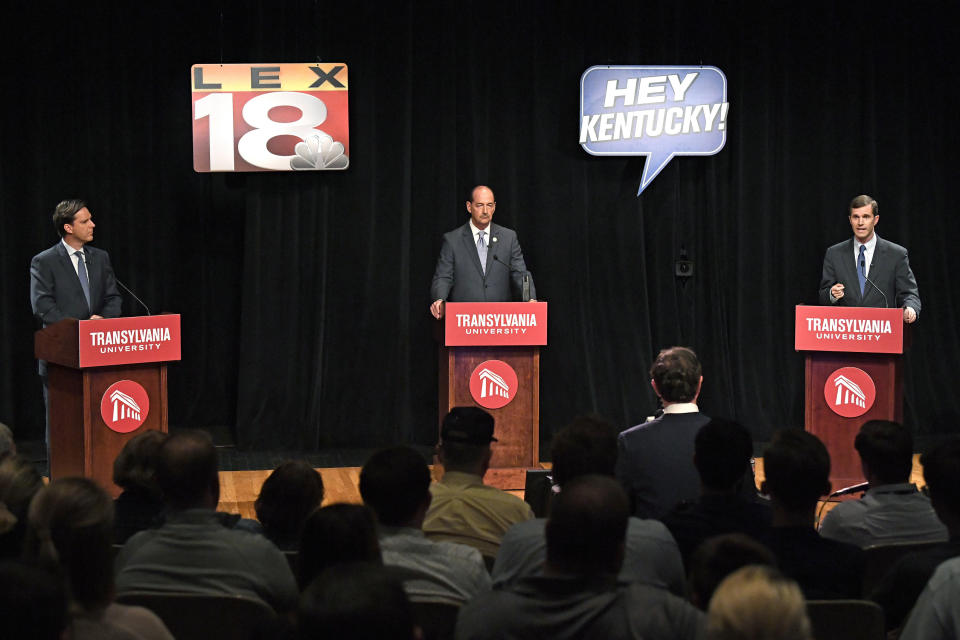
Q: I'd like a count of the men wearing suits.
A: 4